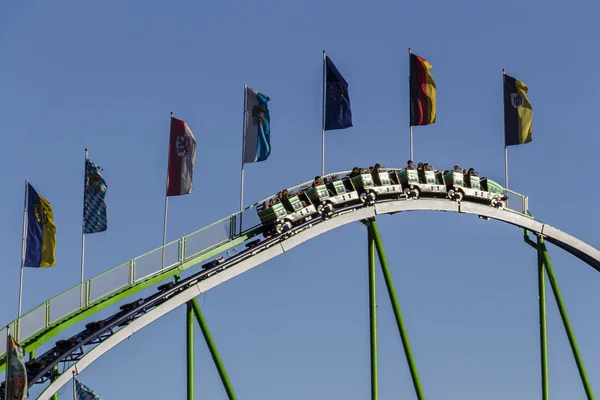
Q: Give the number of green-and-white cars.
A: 5